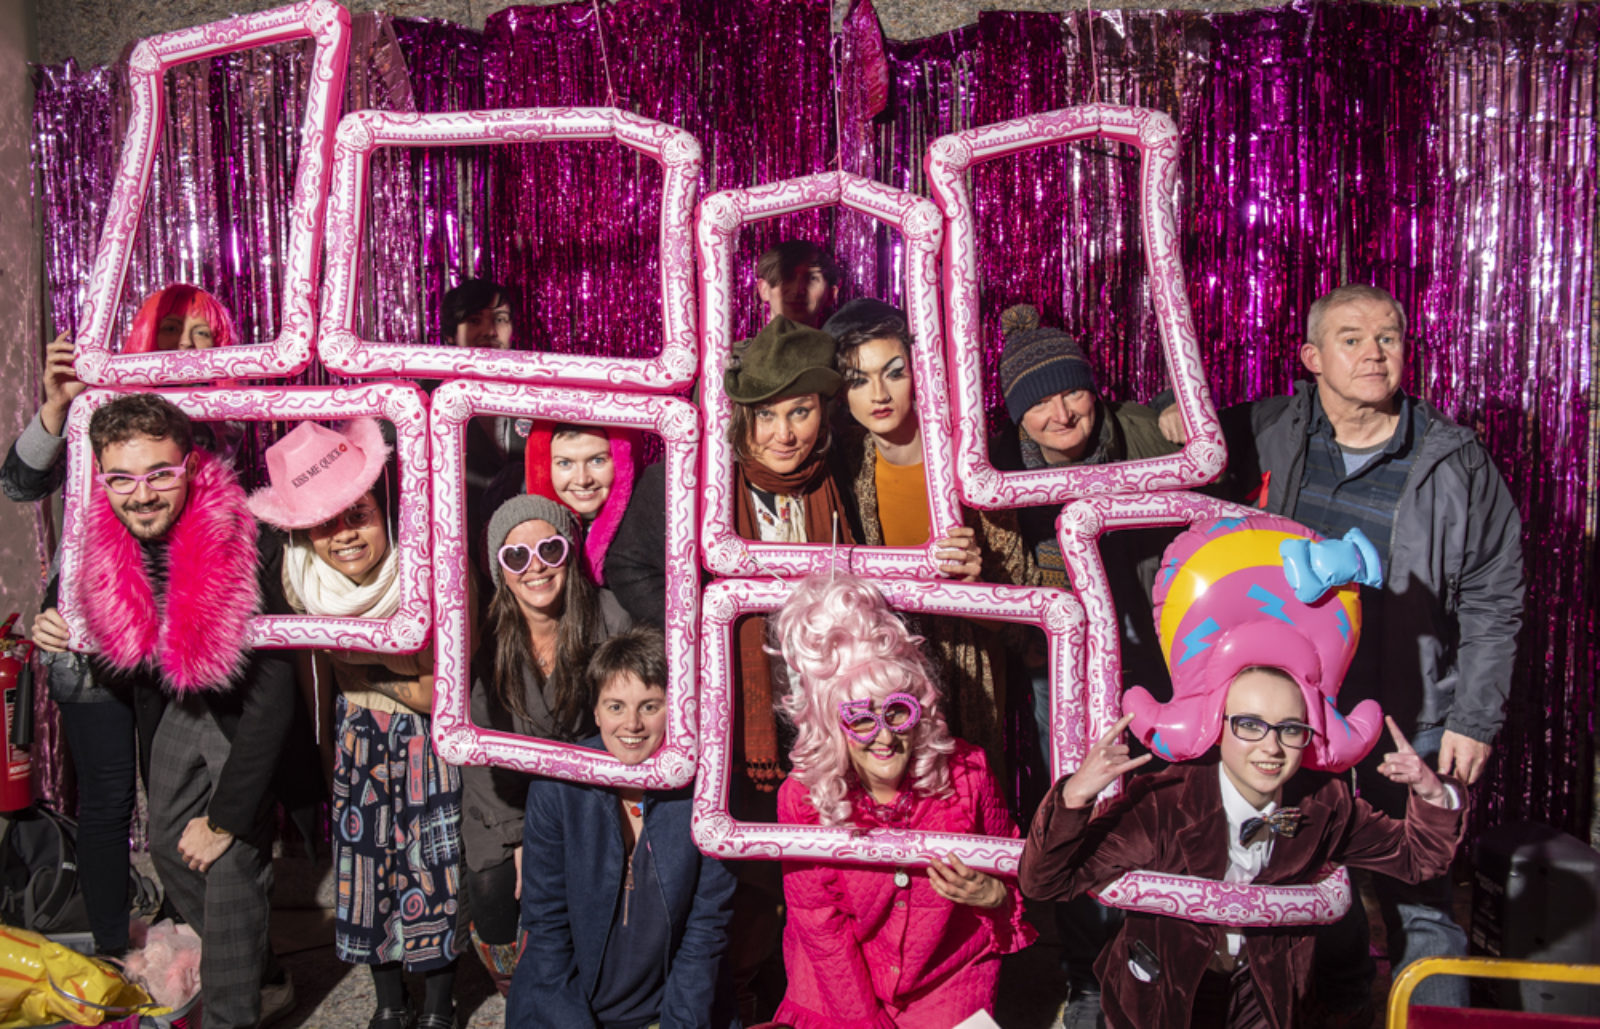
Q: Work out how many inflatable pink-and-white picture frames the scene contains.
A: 8